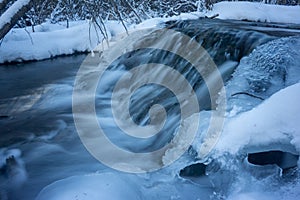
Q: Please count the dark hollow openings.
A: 2